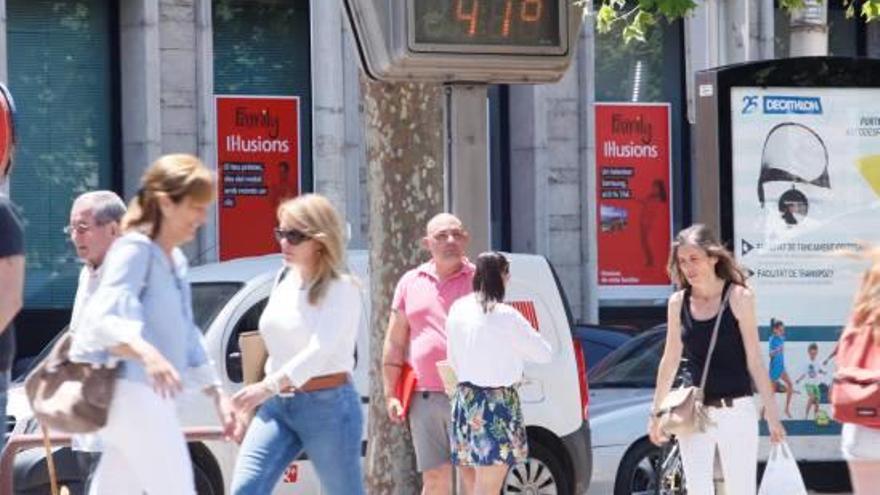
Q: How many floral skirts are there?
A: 1